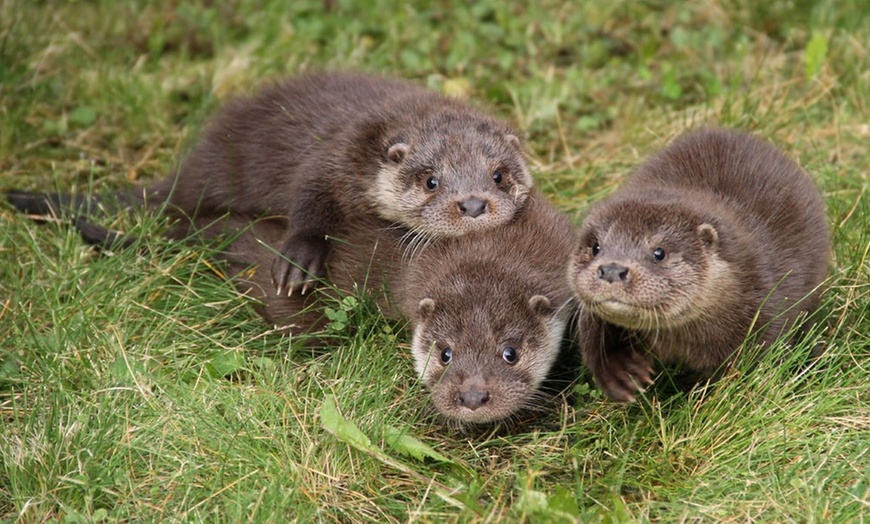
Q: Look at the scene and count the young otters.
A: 3